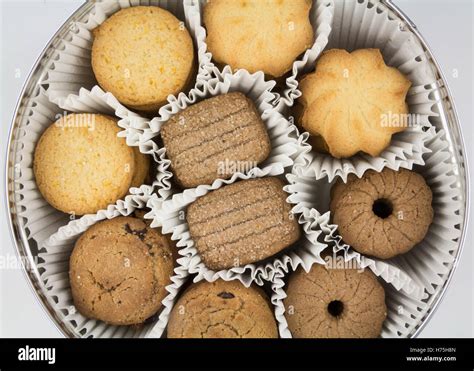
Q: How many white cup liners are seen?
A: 10